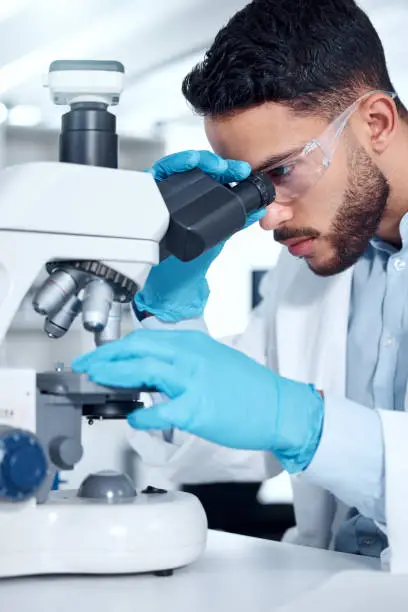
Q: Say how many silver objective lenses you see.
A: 4